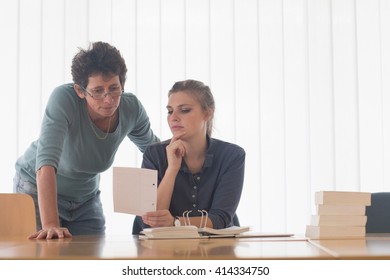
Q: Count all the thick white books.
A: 4